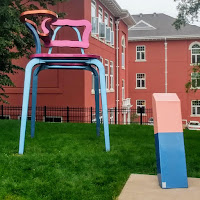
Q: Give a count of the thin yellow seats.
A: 0